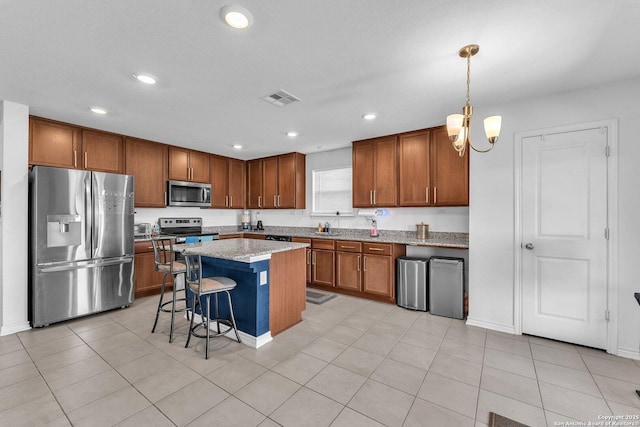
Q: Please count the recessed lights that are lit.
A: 6